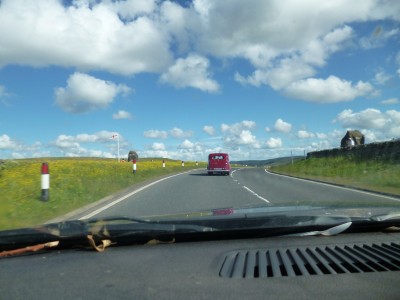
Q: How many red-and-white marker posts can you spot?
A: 5